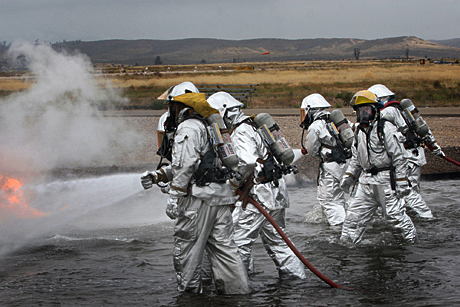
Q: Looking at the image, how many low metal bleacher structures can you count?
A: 1